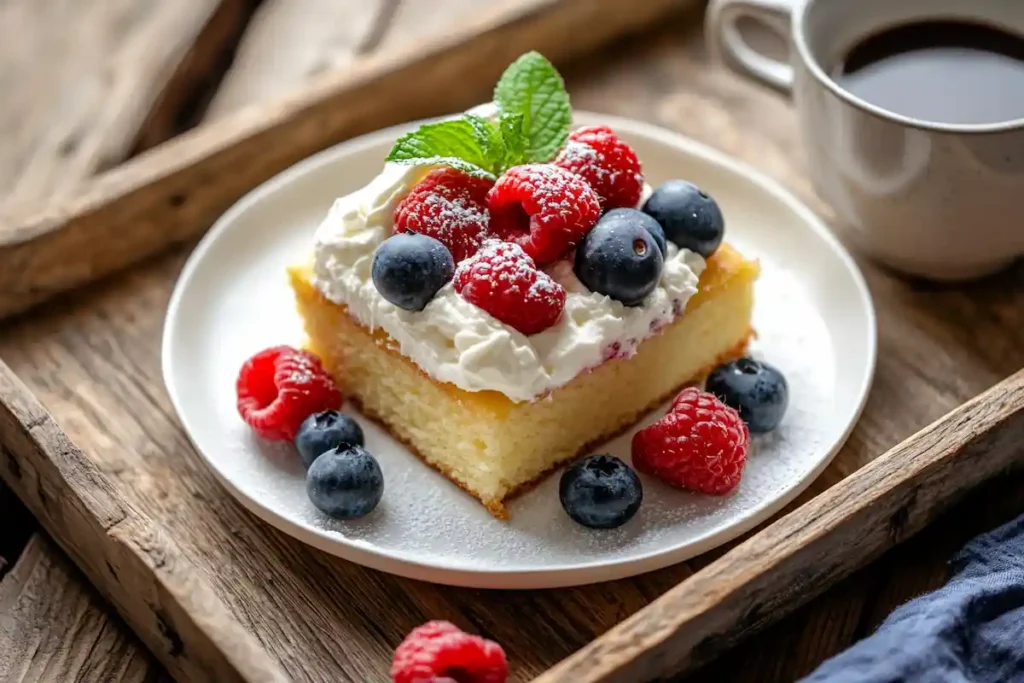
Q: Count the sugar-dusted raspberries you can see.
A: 4